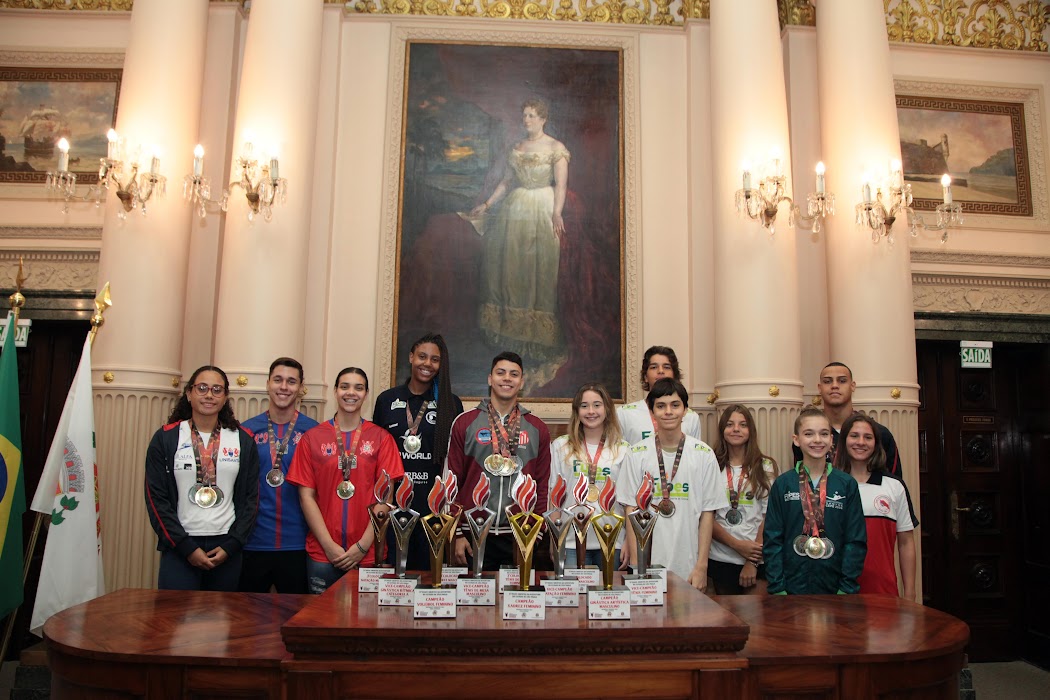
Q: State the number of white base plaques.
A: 12